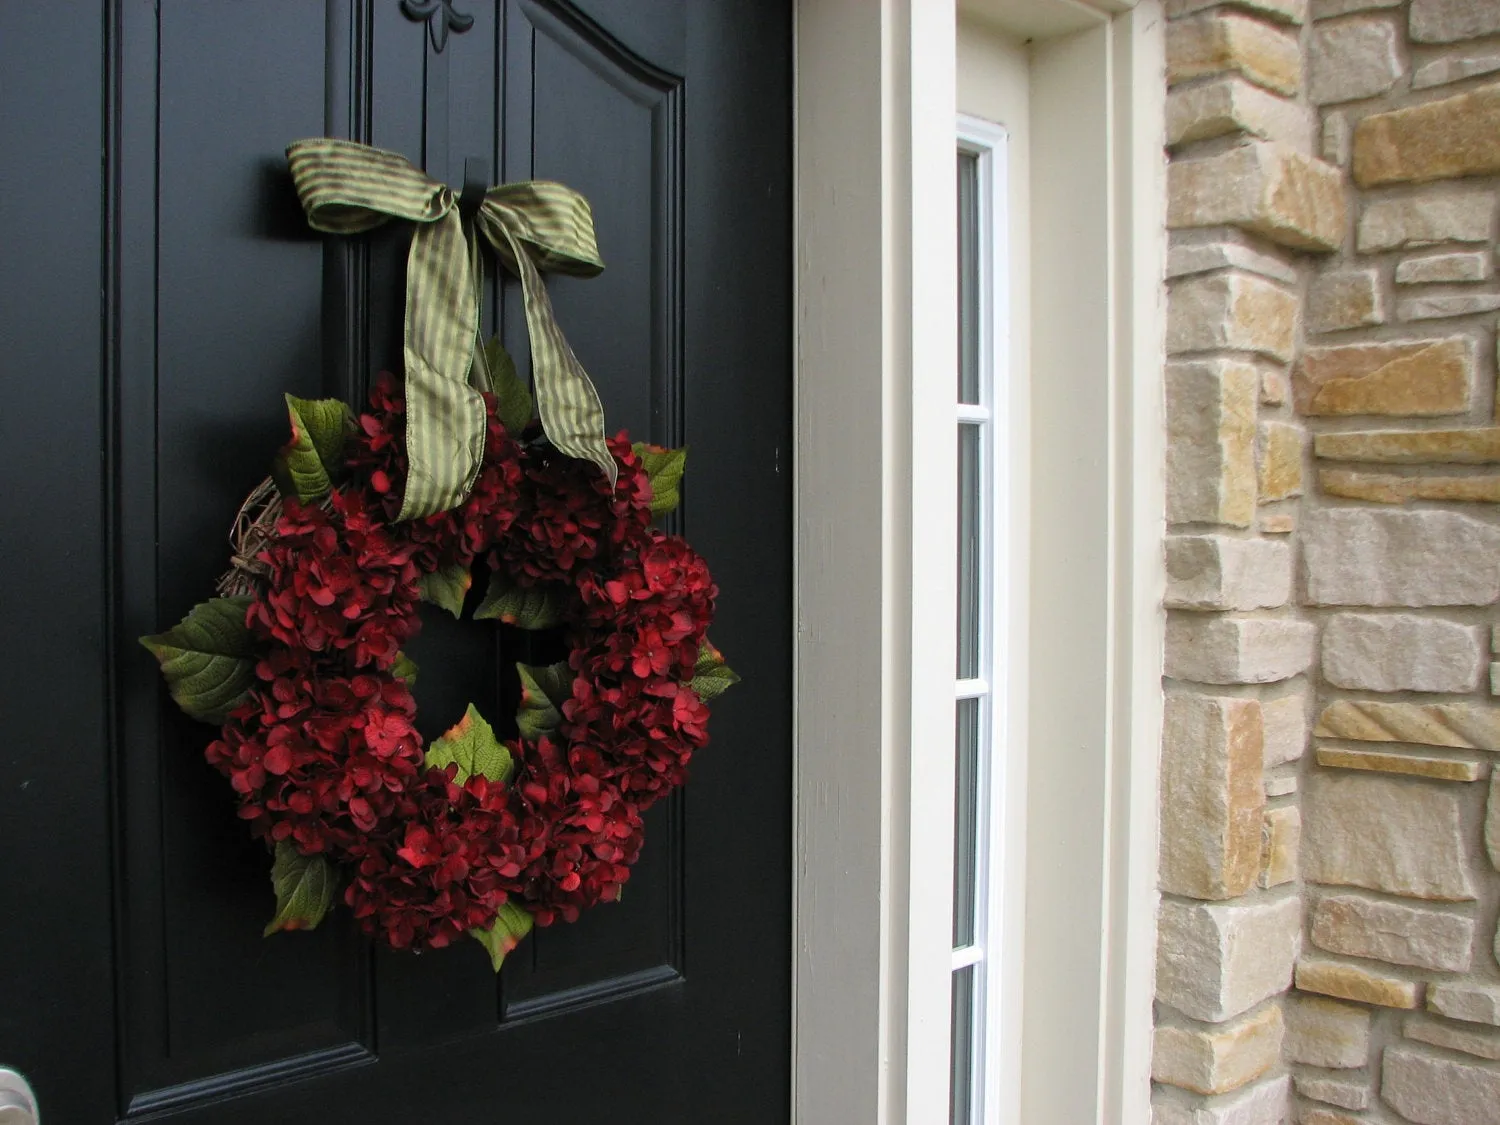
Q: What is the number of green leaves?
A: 12